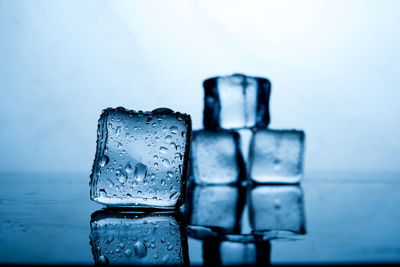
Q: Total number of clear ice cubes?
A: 4